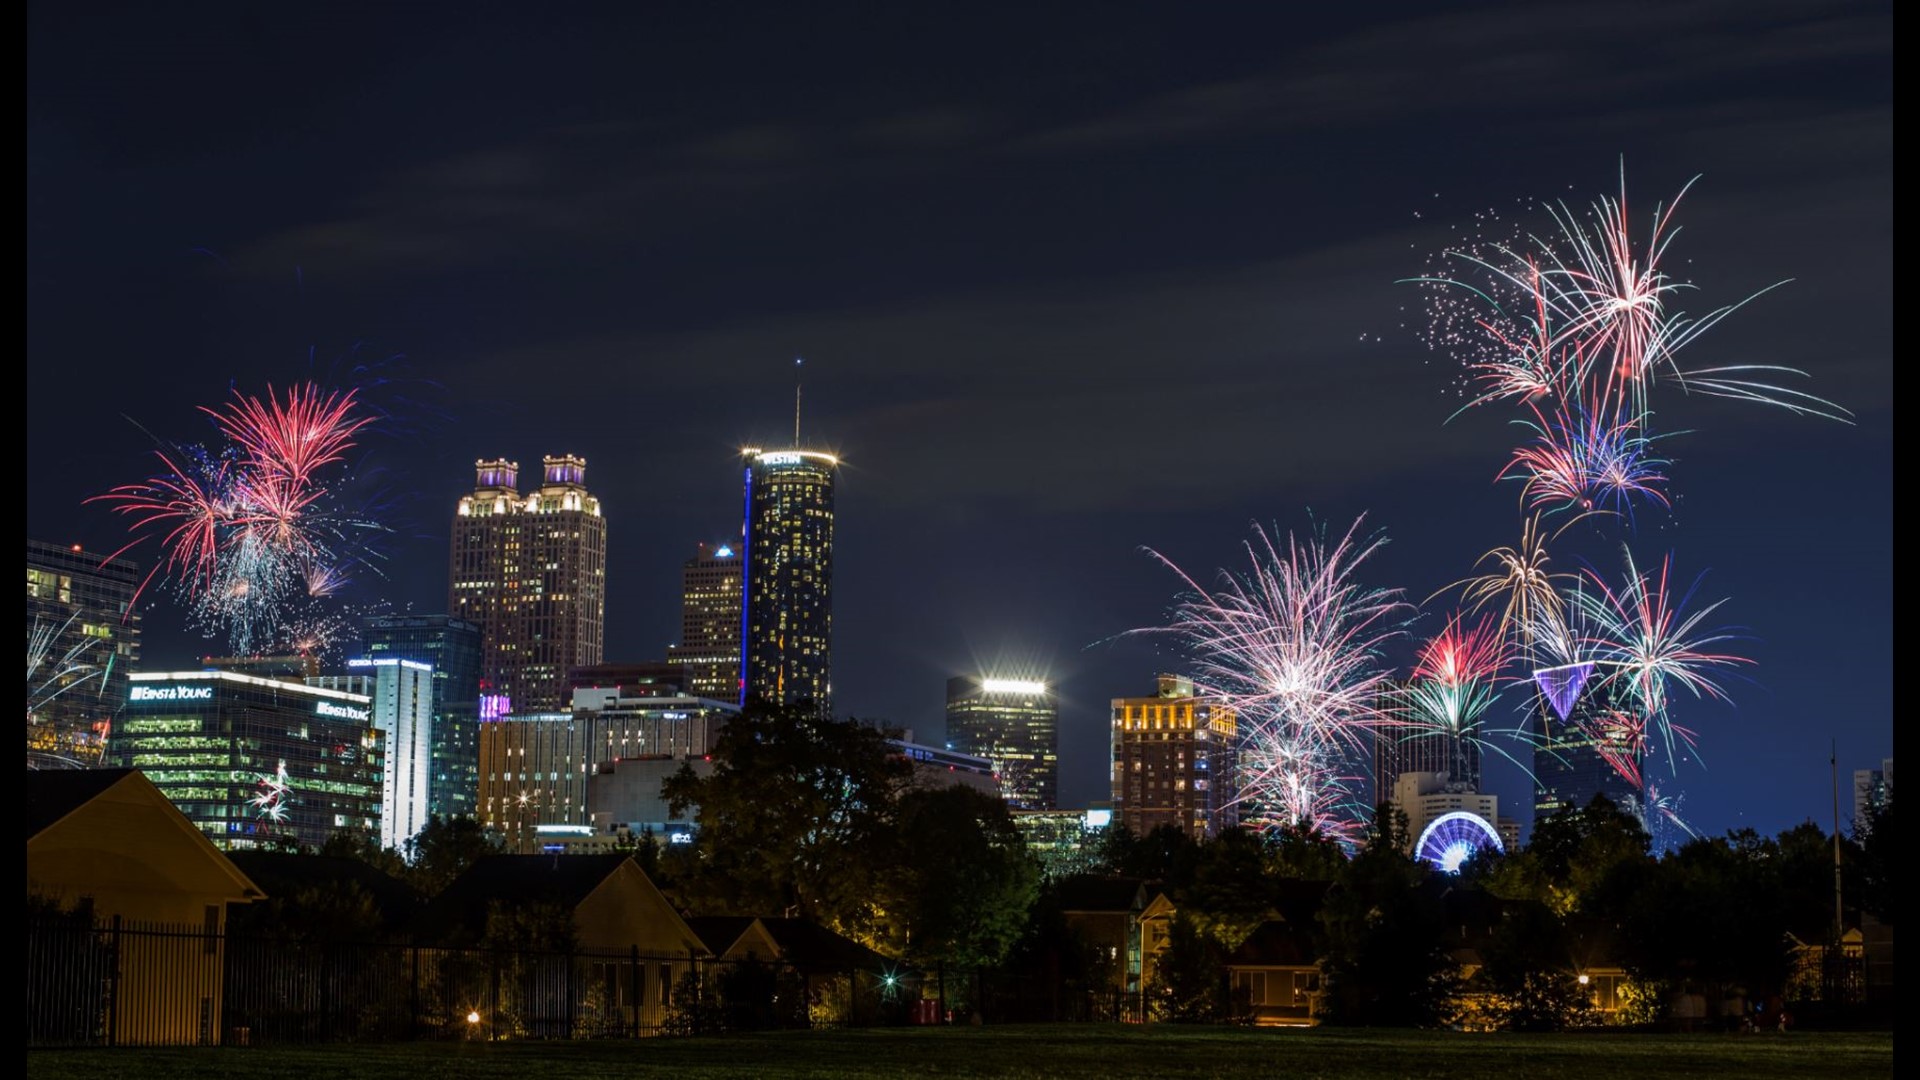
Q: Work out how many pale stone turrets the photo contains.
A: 2